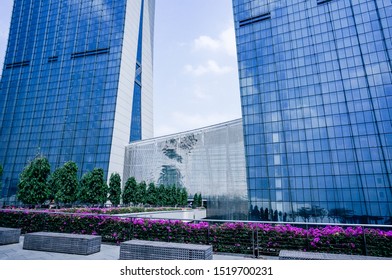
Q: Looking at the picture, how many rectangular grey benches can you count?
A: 4